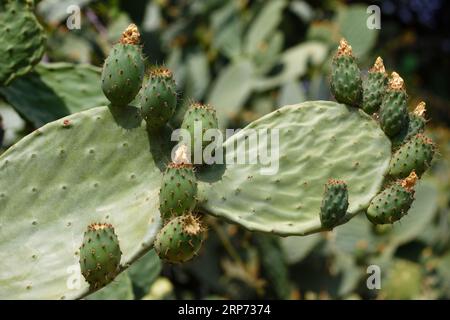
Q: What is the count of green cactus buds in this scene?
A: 13